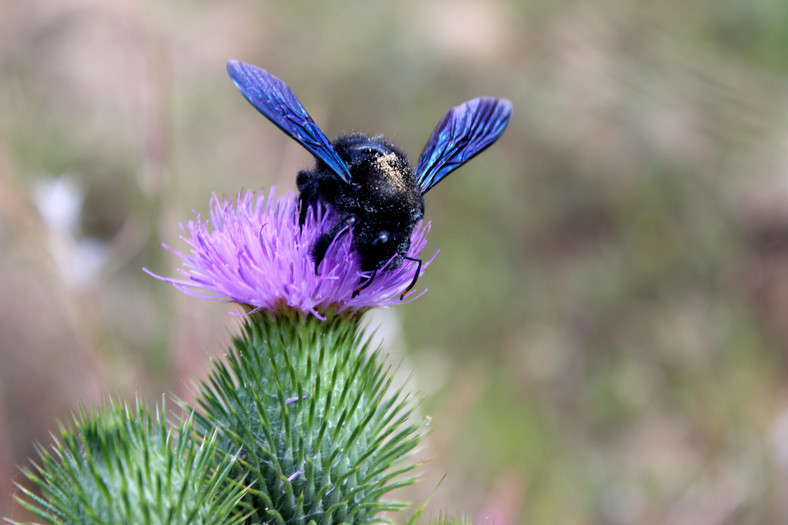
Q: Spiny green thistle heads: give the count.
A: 2